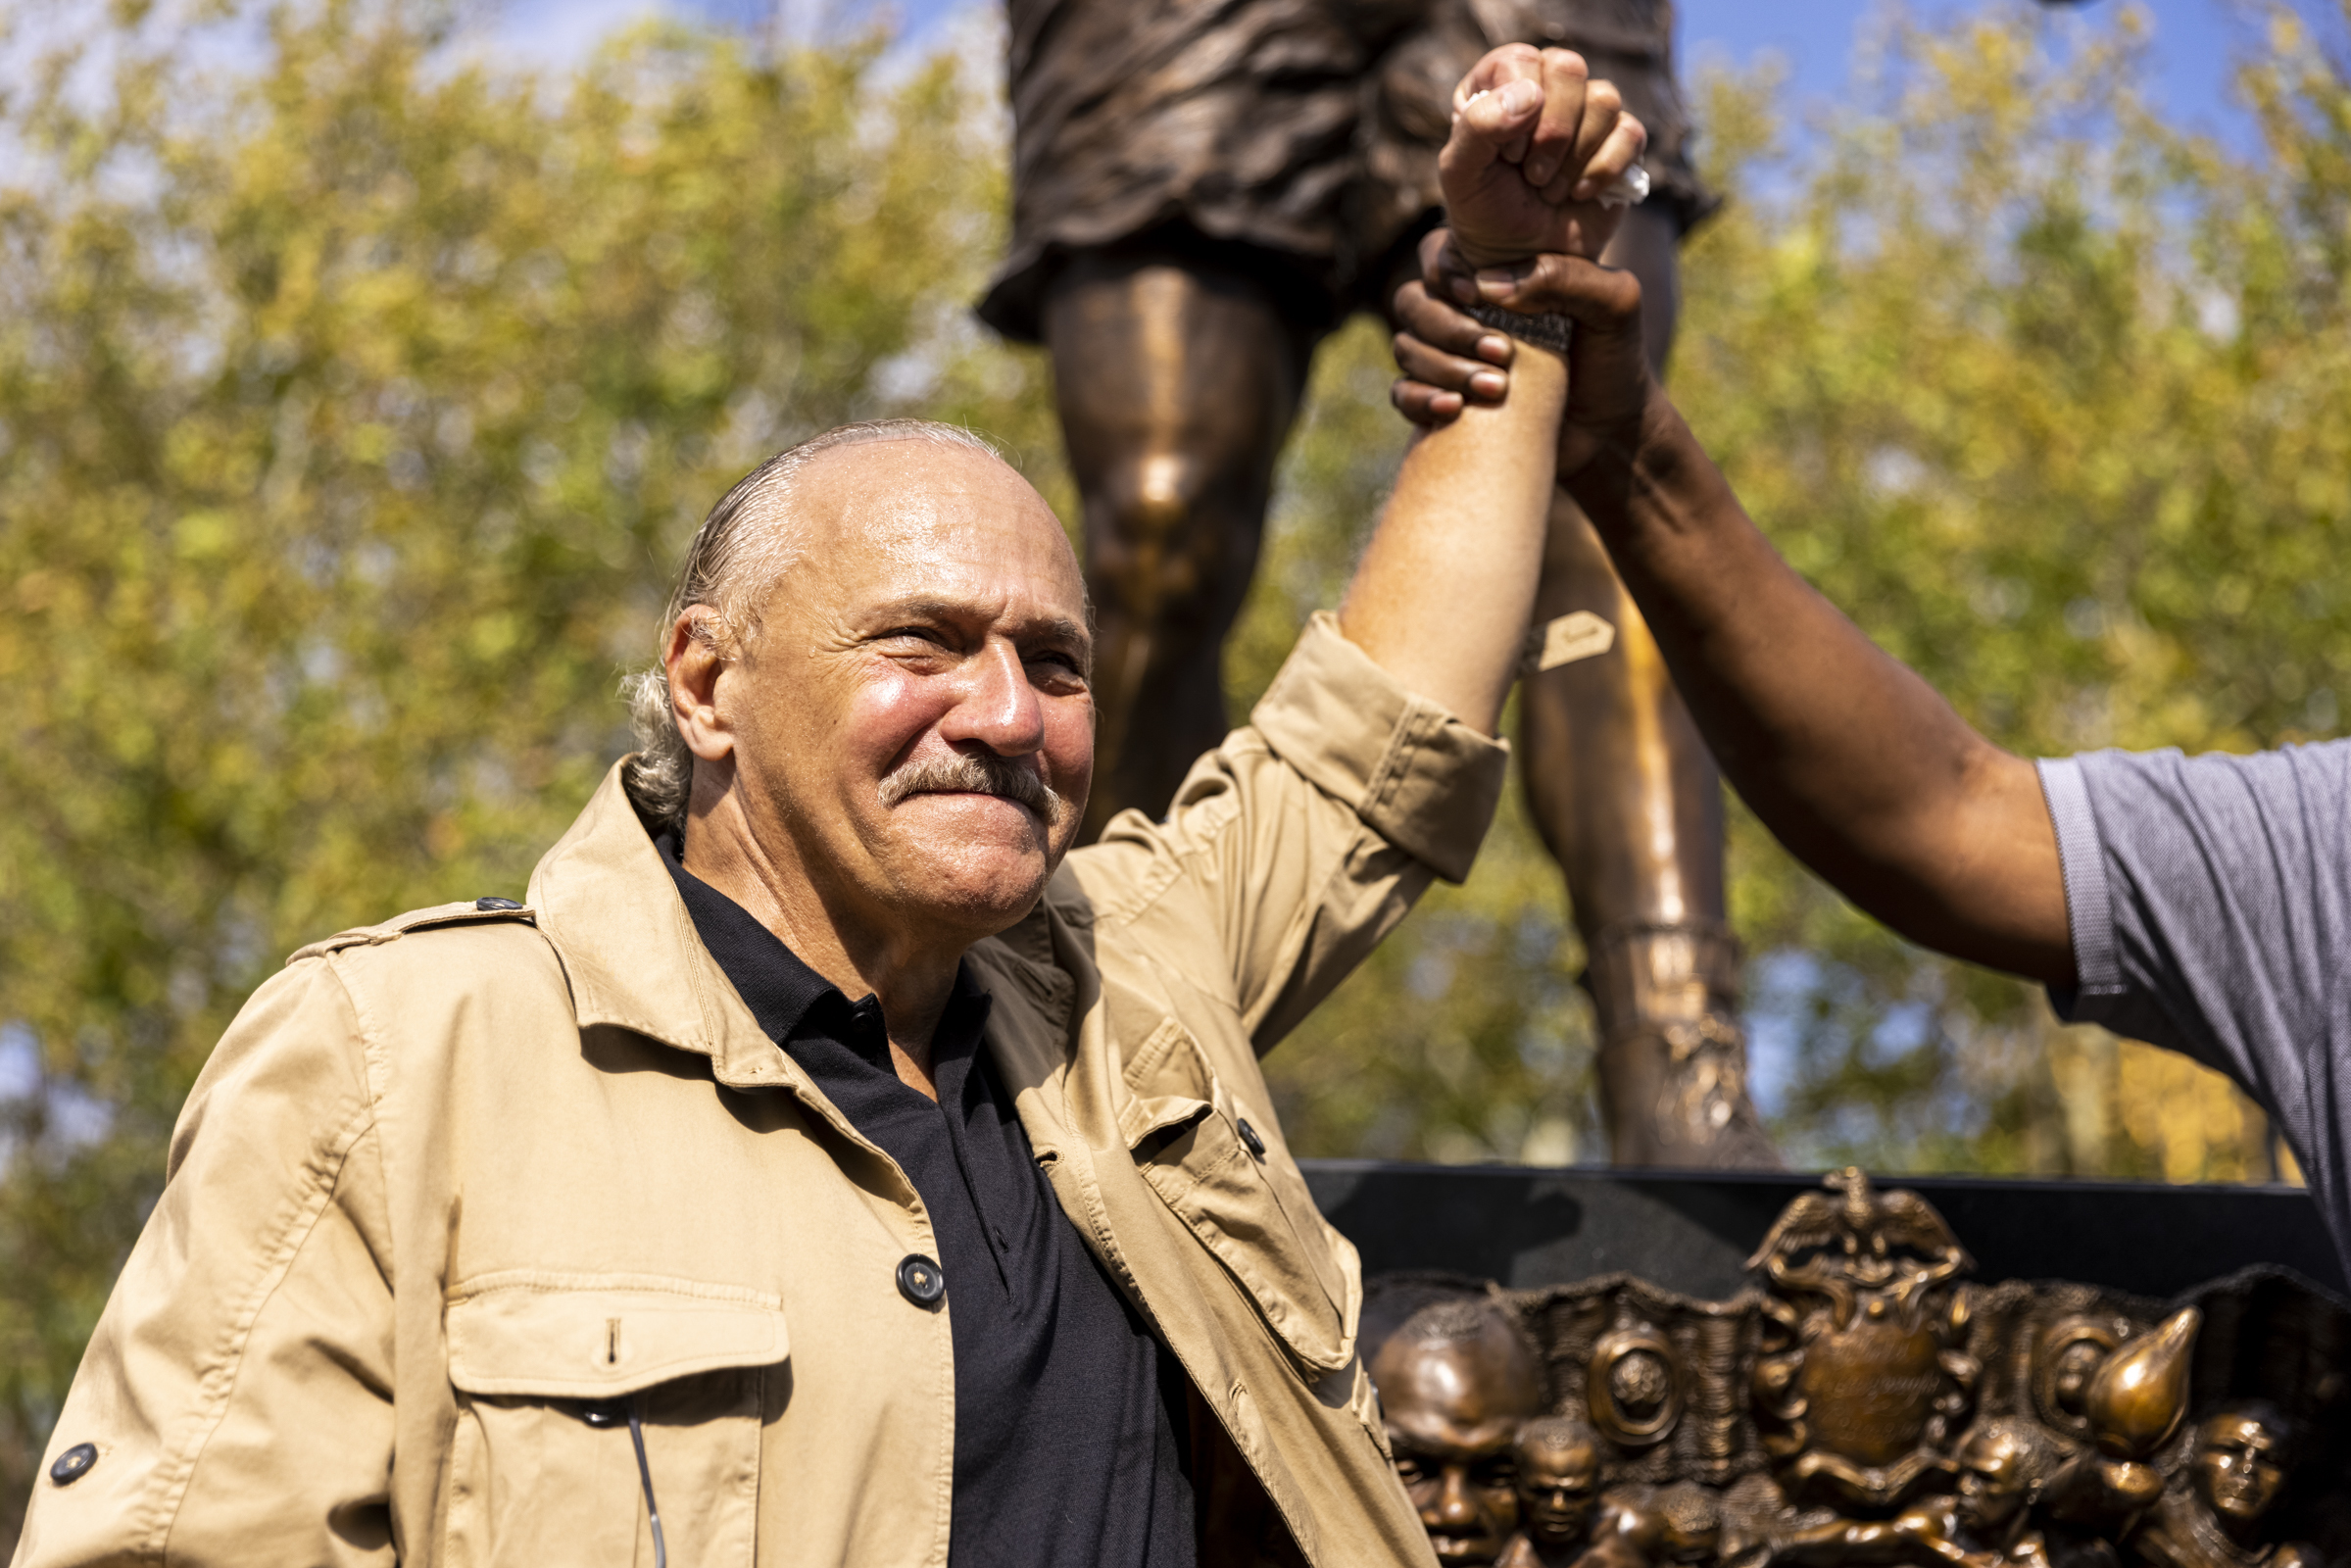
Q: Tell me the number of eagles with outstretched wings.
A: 1